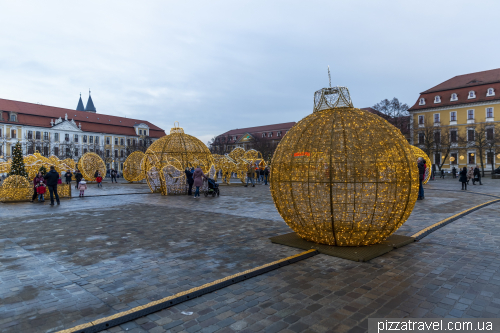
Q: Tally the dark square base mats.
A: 1